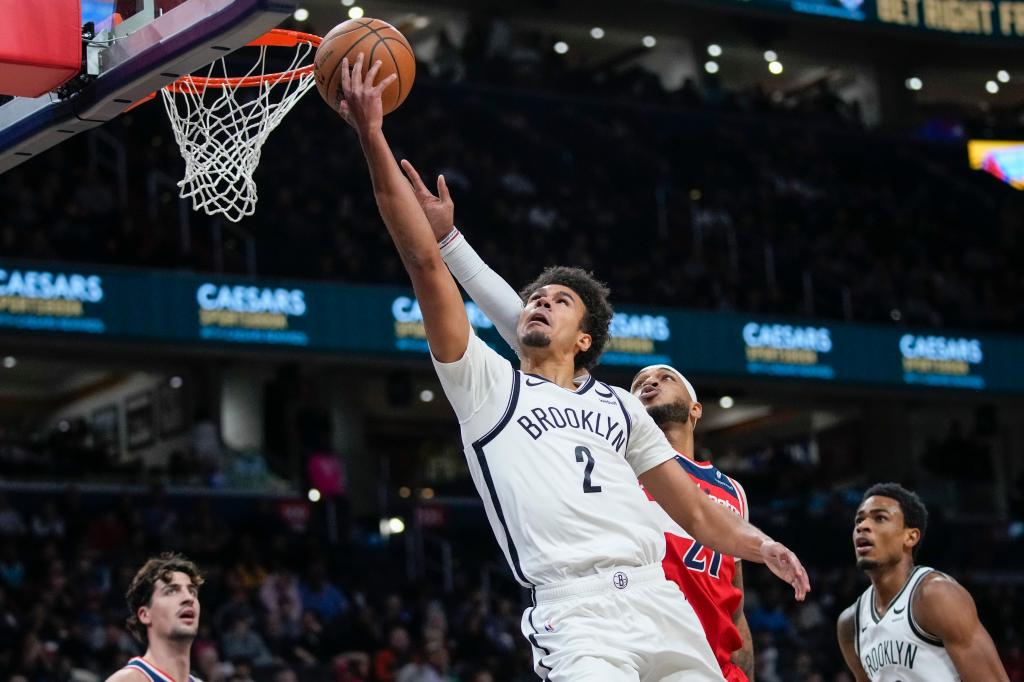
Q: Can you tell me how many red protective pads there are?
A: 1